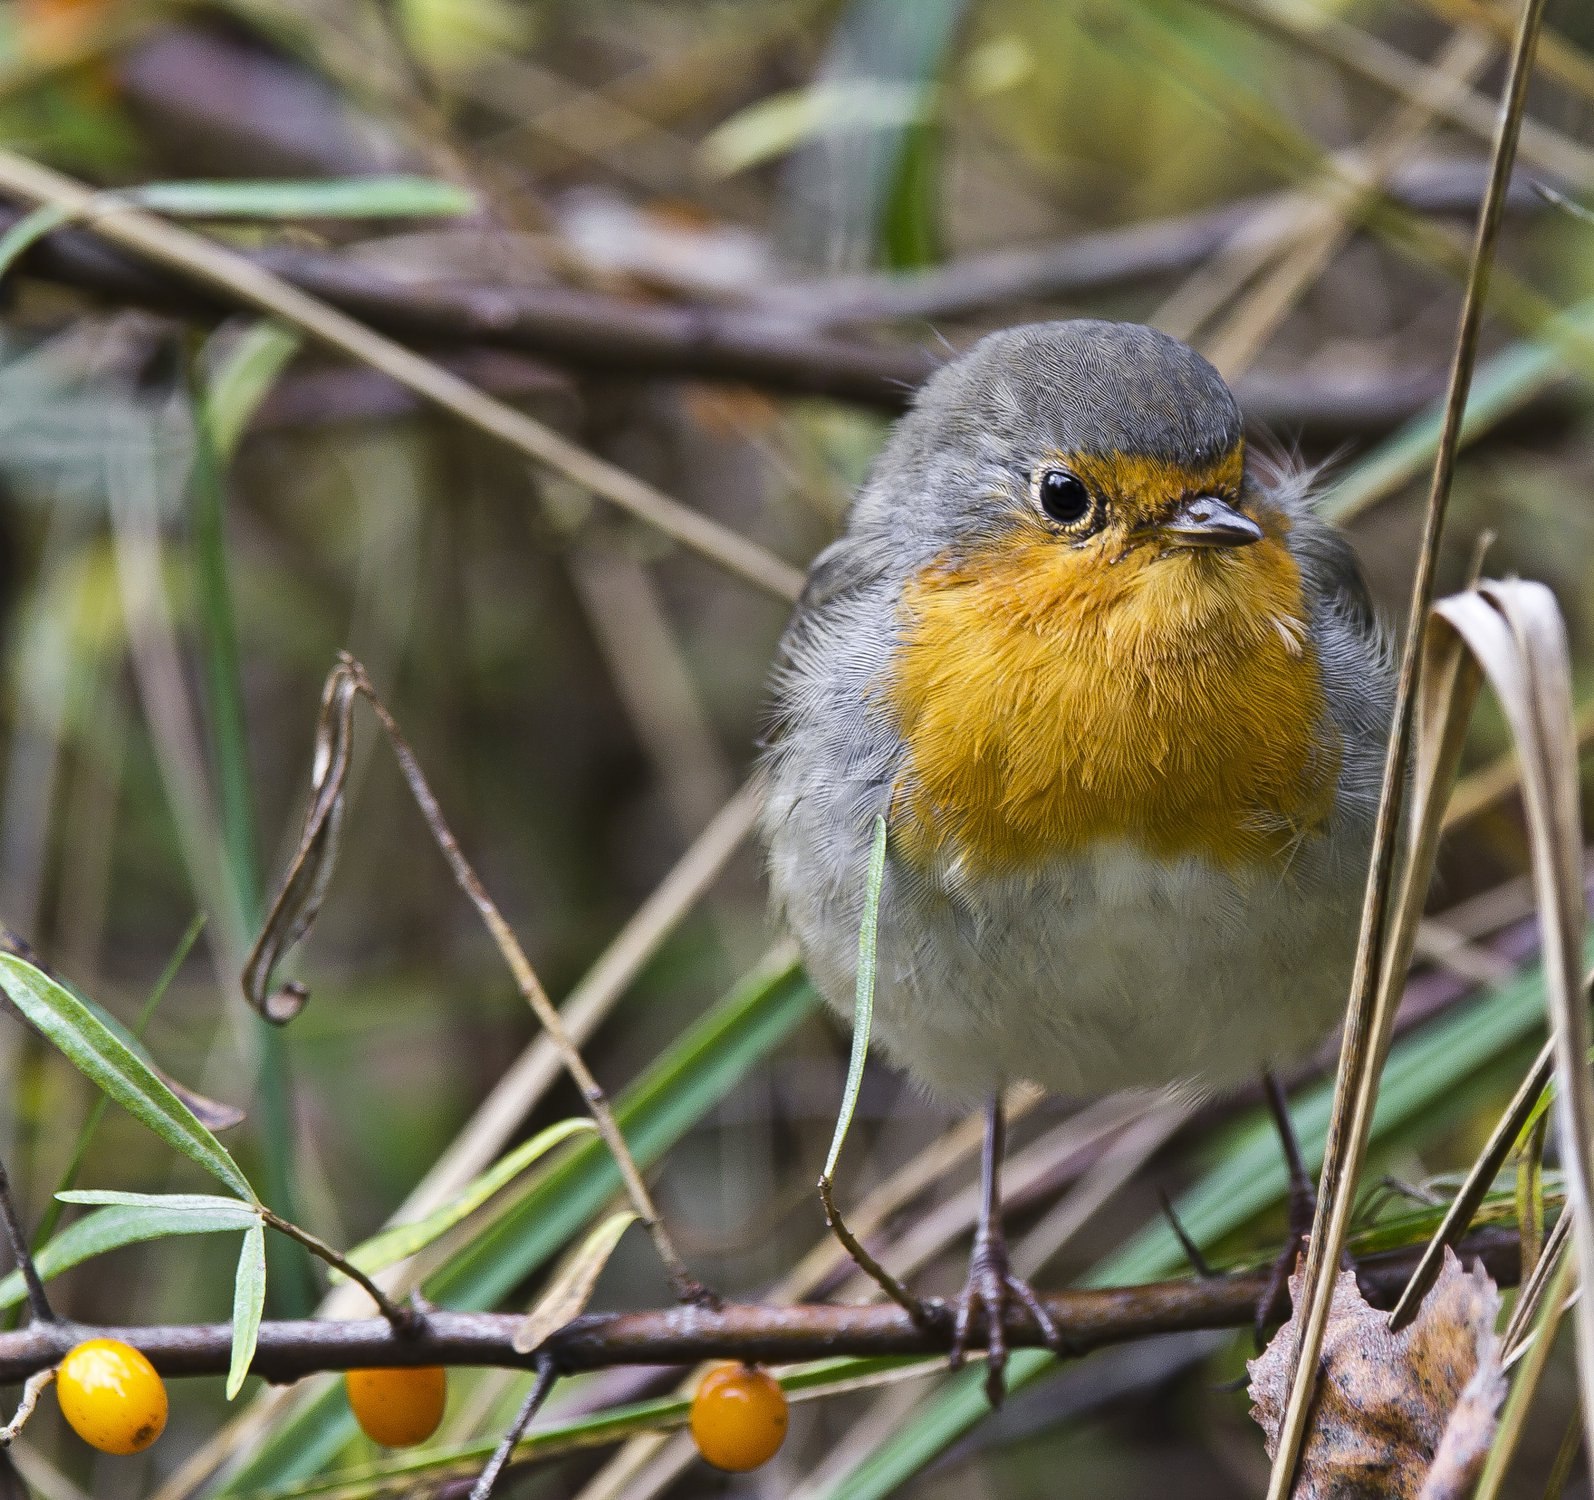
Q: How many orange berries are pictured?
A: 3